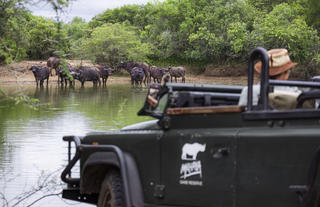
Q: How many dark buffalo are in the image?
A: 9